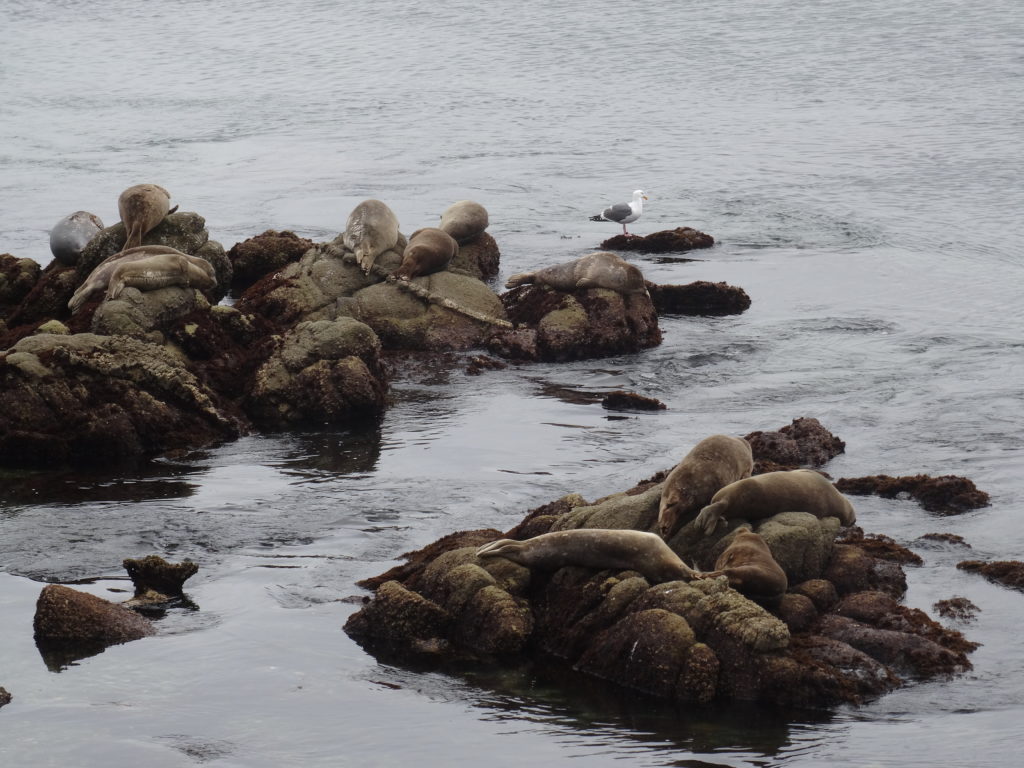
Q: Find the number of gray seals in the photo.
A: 1